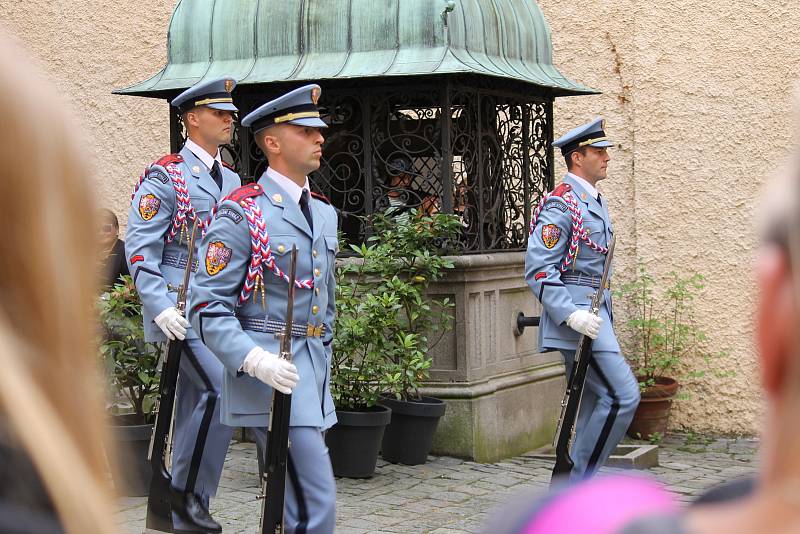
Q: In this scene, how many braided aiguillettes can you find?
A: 3